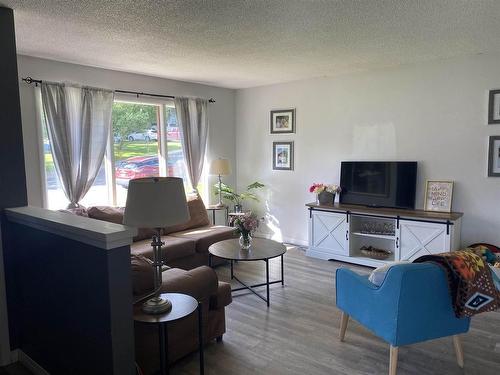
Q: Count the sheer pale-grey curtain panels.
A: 2